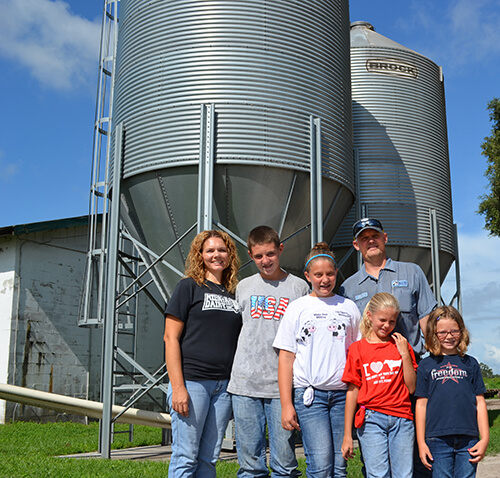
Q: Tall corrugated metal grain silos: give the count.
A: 2